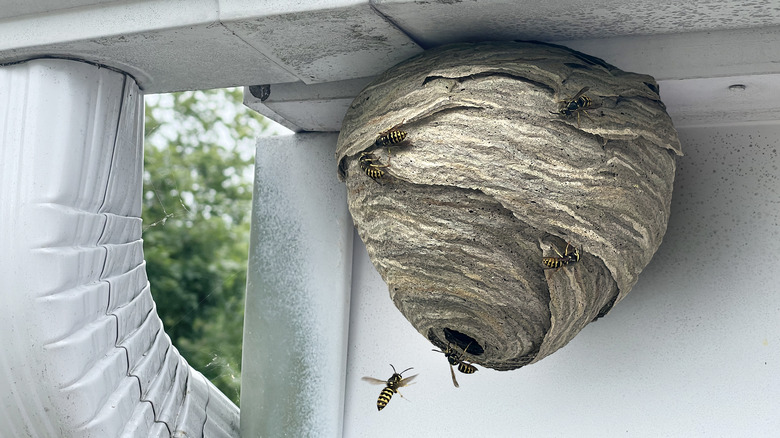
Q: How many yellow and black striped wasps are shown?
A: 6